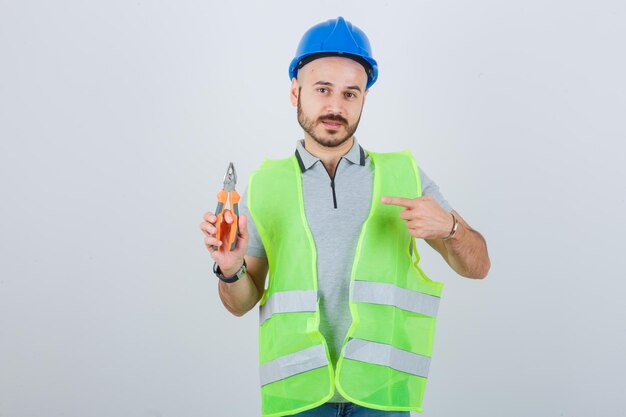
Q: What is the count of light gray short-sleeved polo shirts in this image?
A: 1